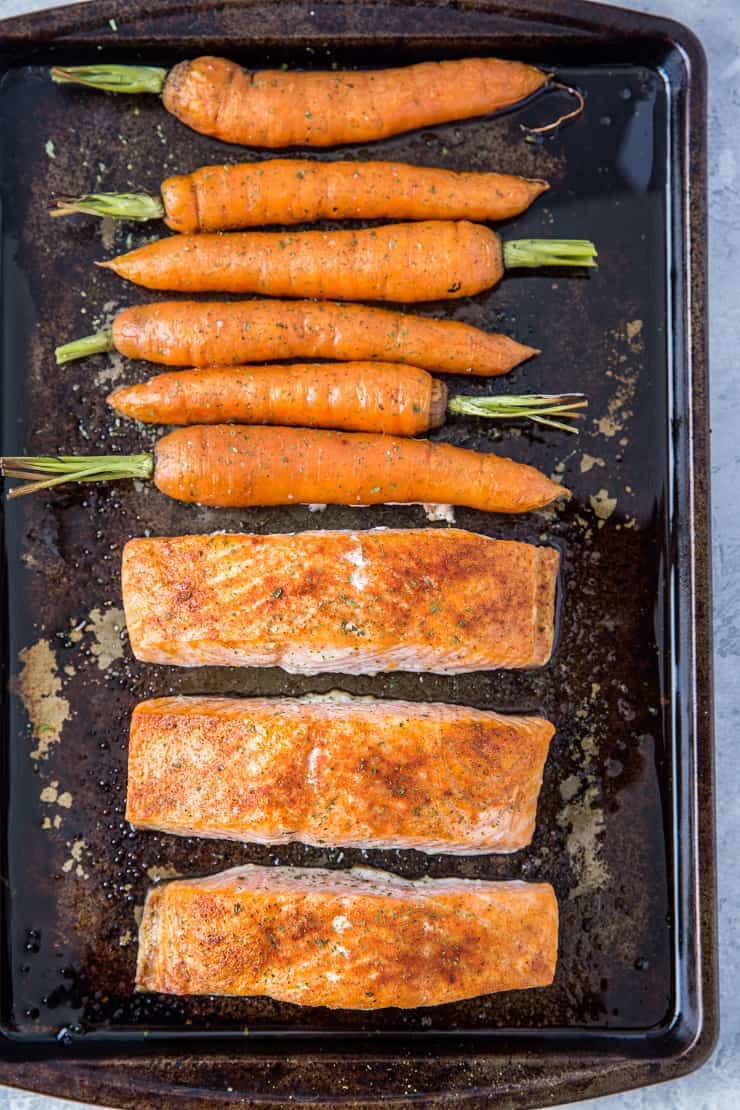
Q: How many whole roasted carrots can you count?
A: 6